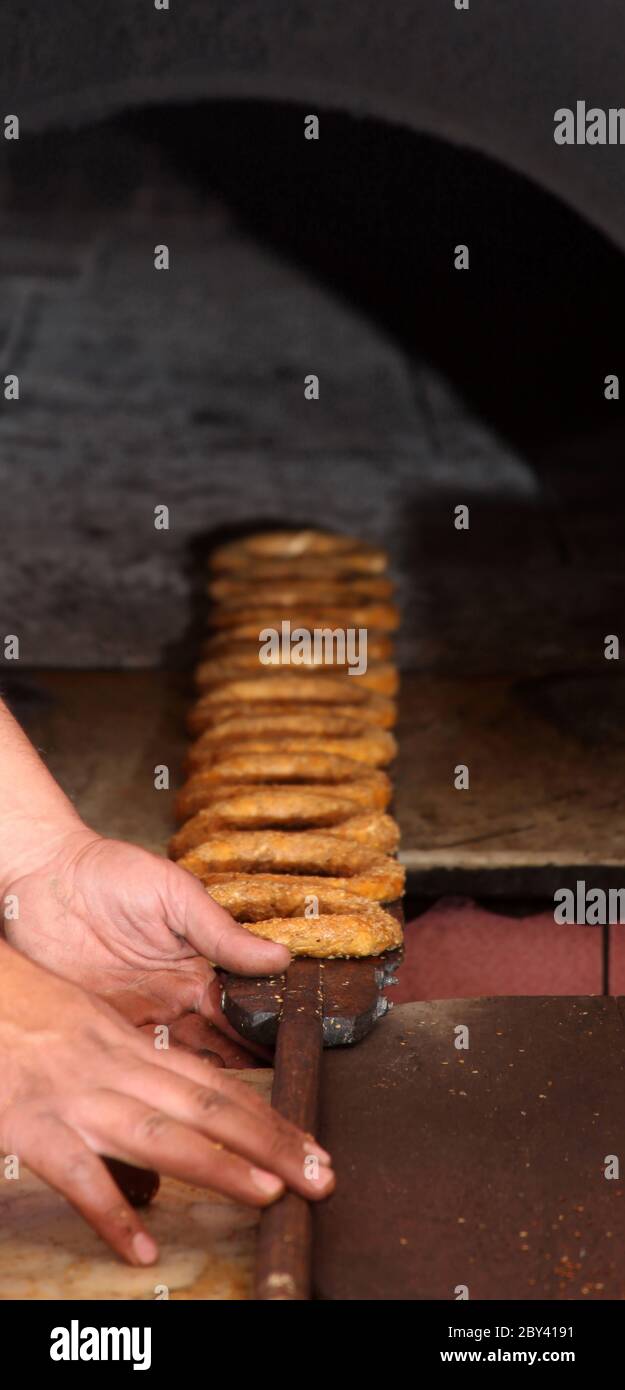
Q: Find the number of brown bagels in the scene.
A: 11